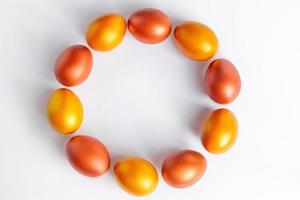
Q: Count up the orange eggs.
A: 5